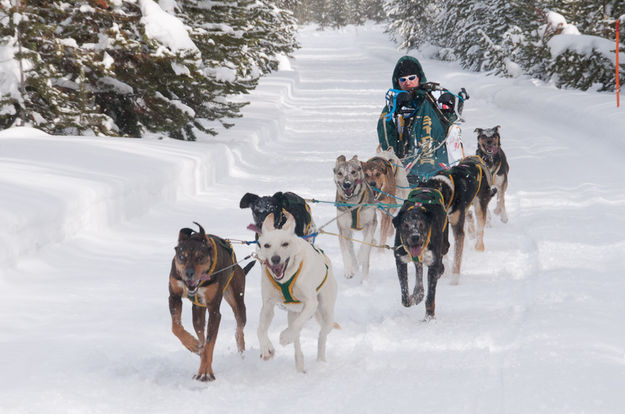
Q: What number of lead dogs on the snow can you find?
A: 2